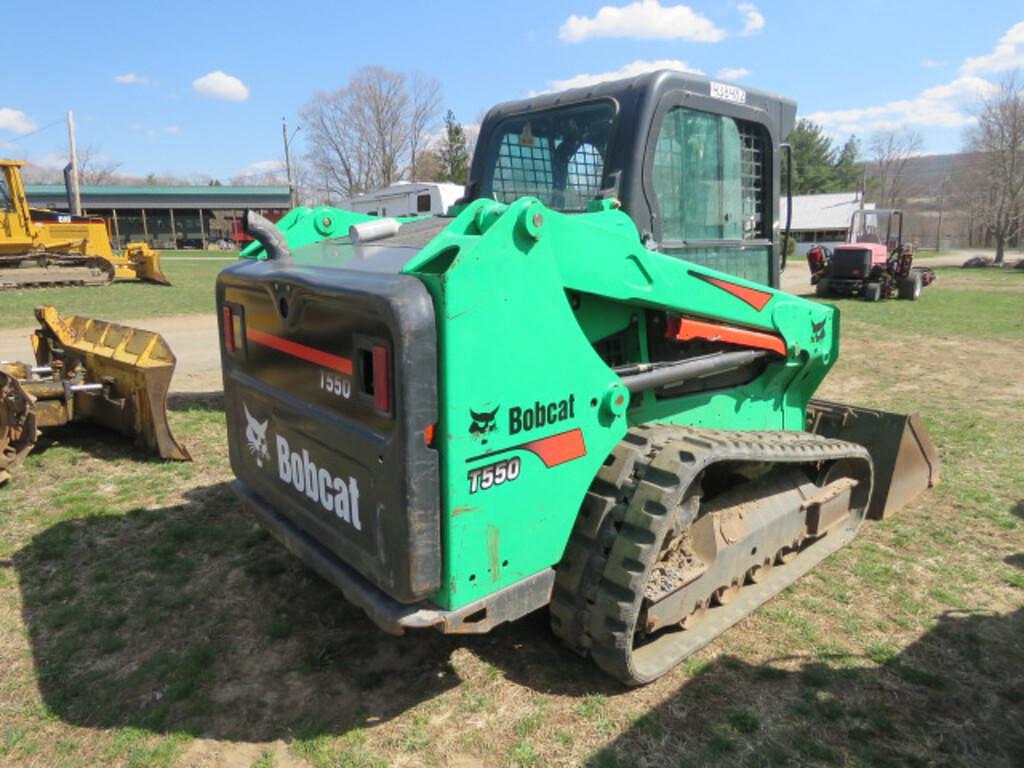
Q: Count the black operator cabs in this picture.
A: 1